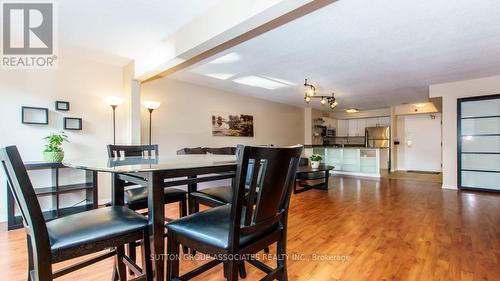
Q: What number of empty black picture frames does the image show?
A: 3